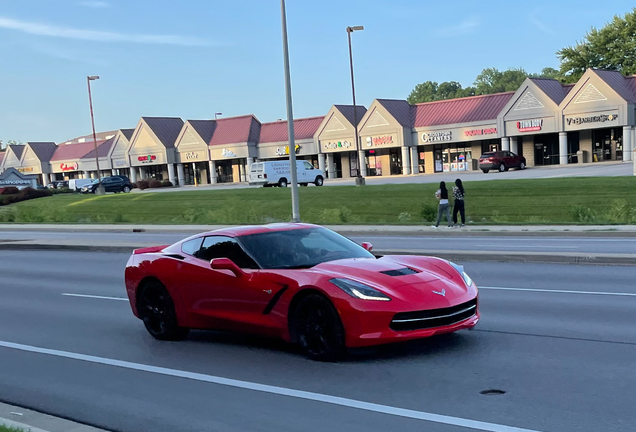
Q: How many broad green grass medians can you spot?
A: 1